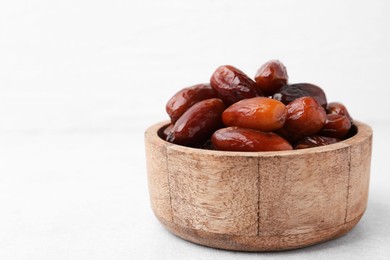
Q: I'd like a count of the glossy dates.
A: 11